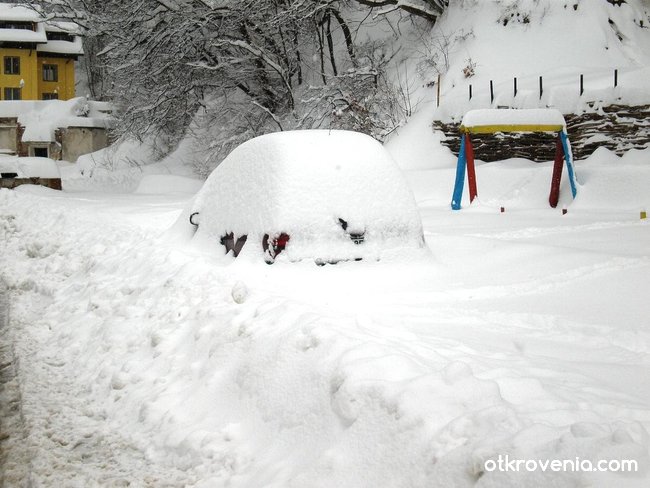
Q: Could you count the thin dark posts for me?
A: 6